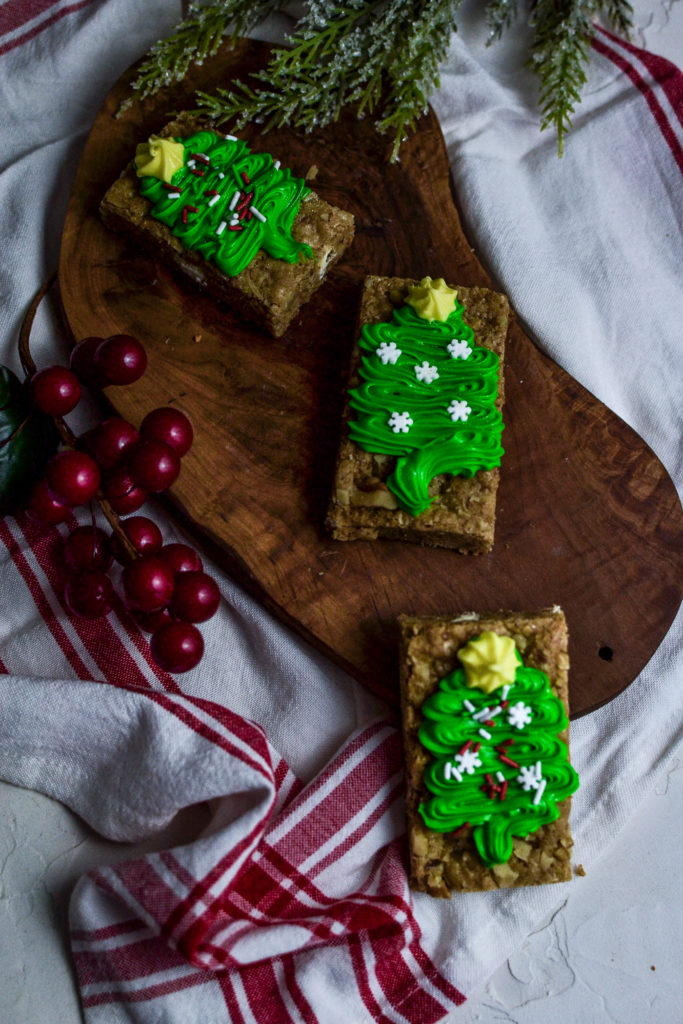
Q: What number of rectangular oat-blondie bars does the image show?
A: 3